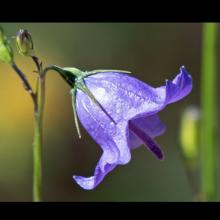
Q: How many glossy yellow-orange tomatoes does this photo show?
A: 0